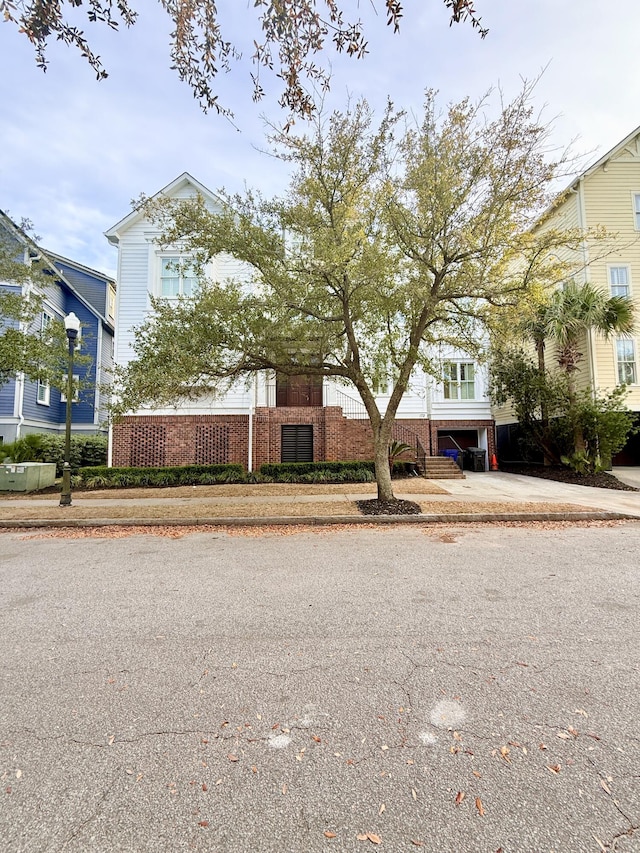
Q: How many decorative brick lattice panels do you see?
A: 2